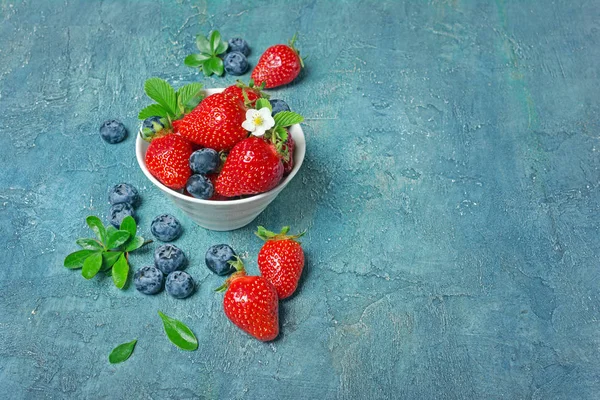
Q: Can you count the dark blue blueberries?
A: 14